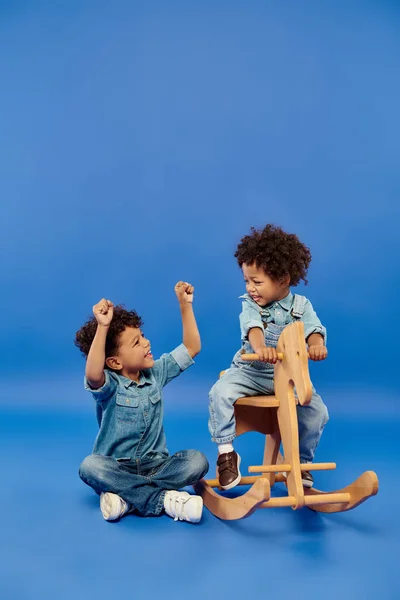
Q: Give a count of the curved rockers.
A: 2